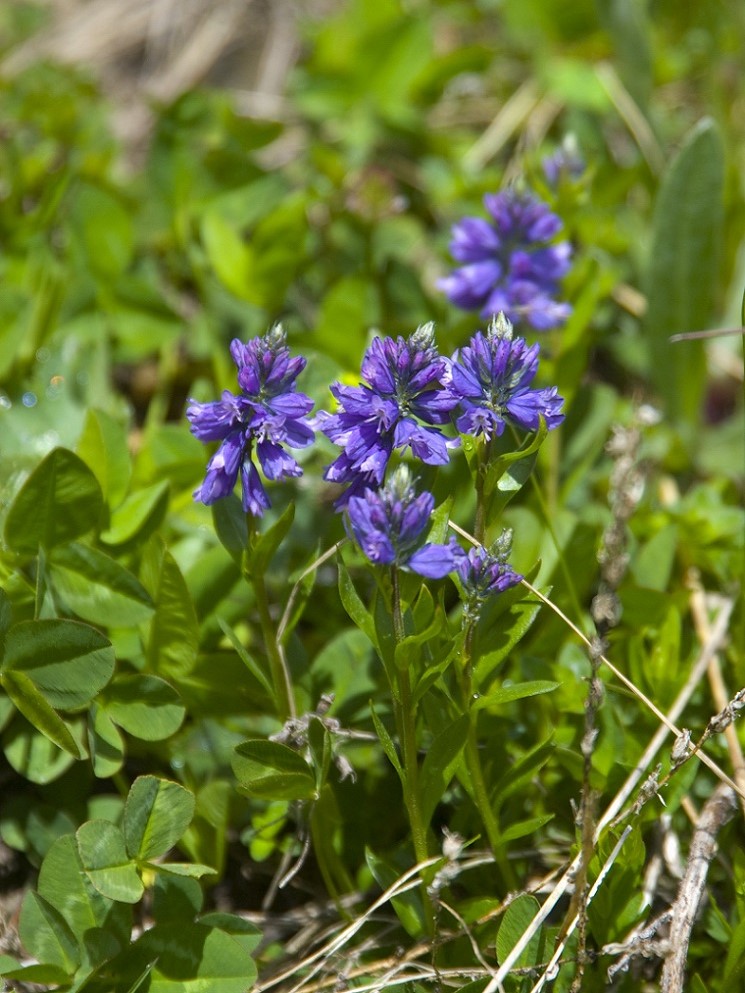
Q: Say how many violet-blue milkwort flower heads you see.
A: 7